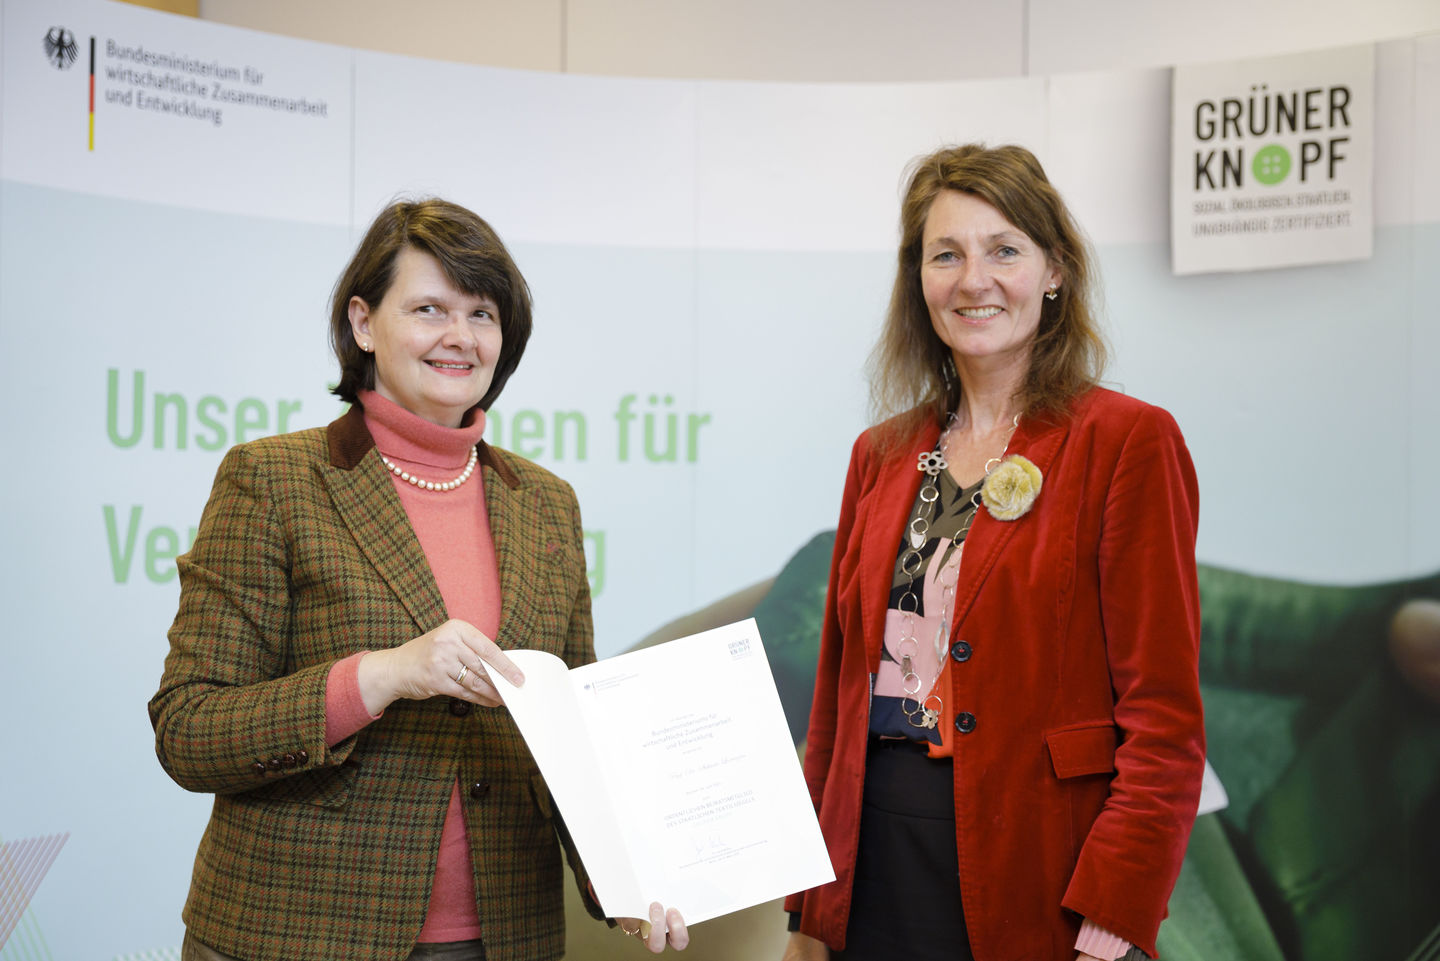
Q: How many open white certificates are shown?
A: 1